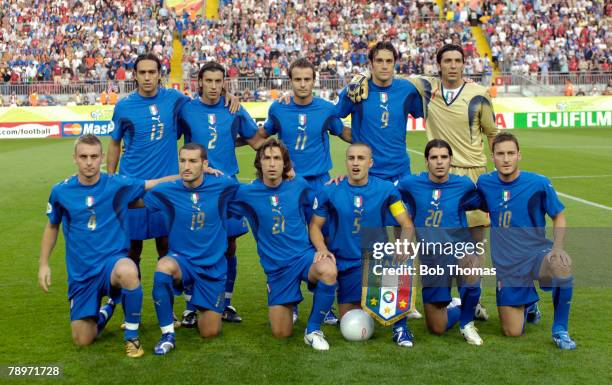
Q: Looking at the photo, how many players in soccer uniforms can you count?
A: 11